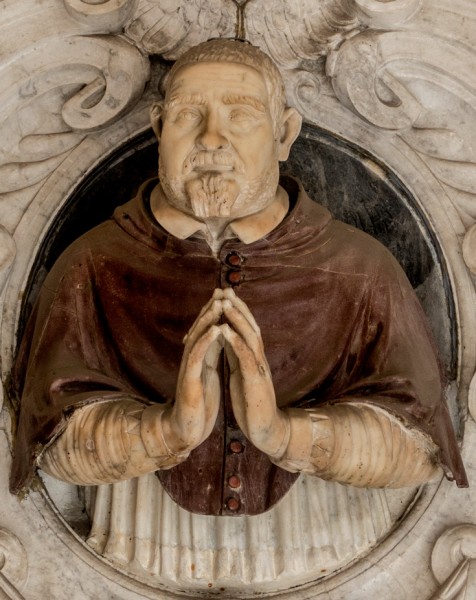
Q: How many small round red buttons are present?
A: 5